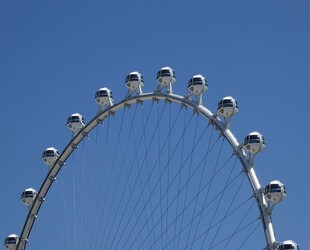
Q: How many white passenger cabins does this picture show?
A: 12